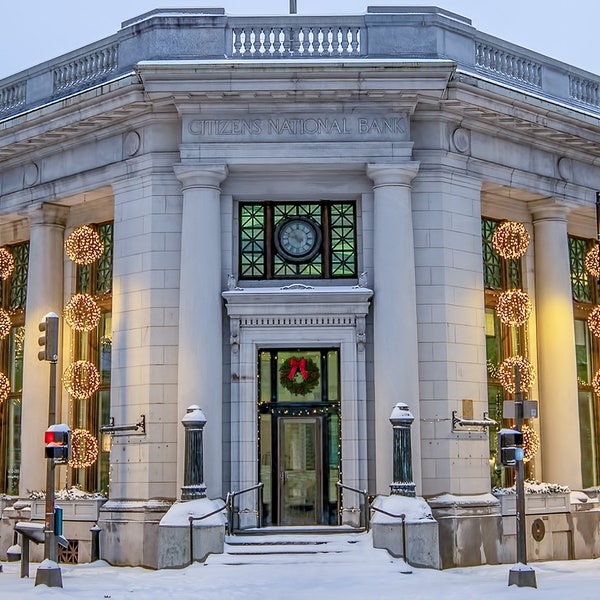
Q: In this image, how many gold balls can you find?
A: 14